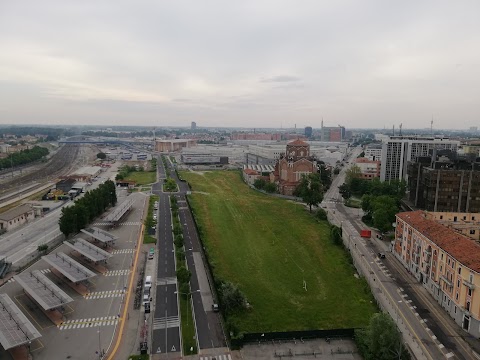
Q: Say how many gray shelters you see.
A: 6